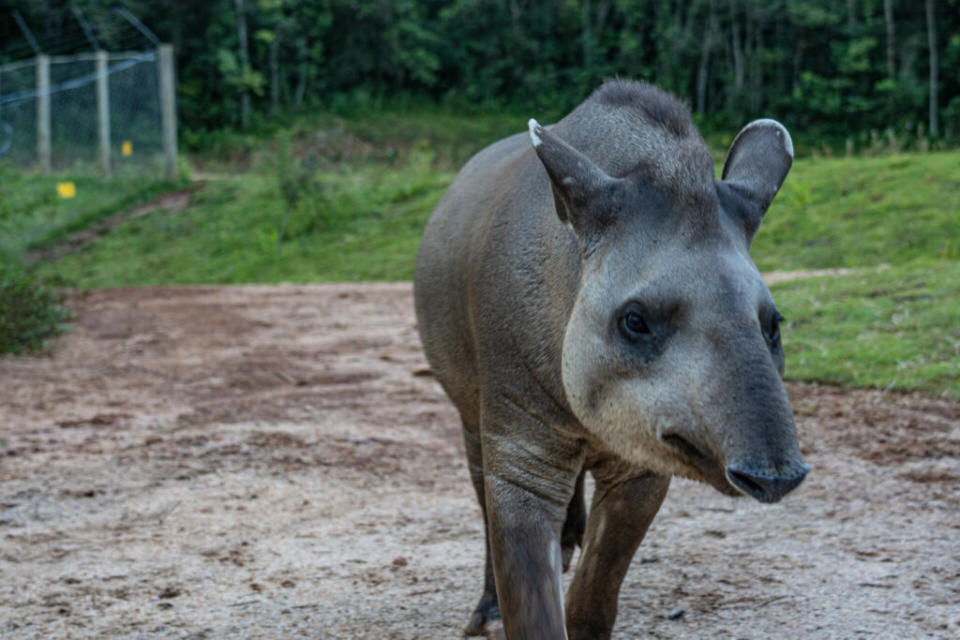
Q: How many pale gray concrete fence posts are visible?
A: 3